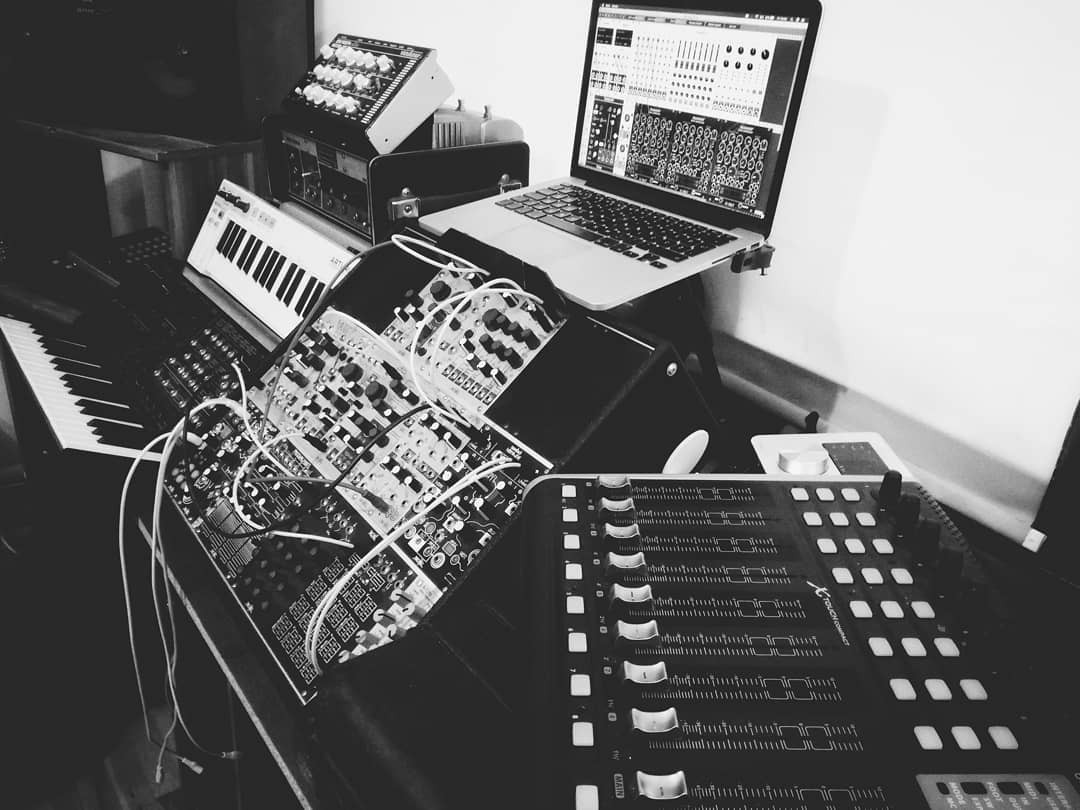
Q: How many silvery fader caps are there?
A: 9